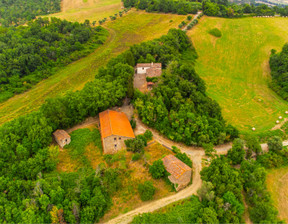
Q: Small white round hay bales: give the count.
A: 4